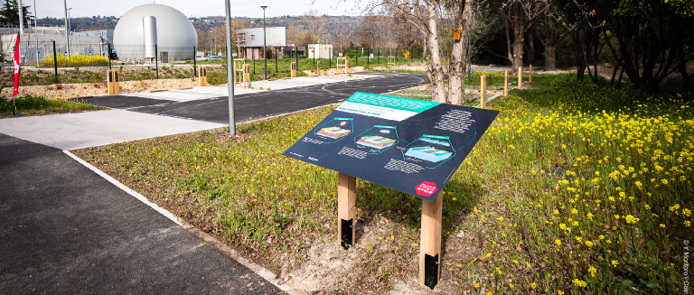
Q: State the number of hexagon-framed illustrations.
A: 3